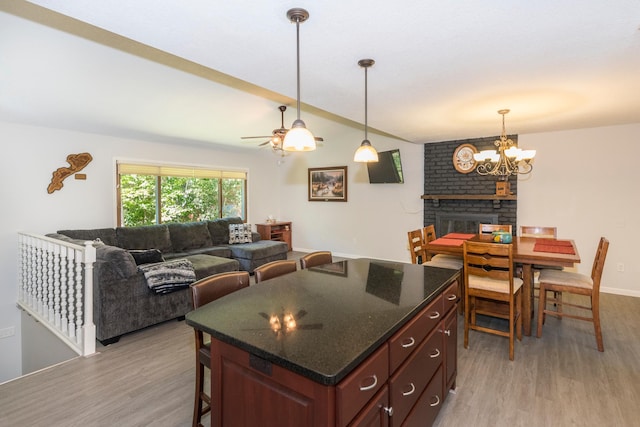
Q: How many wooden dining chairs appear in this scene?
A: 6